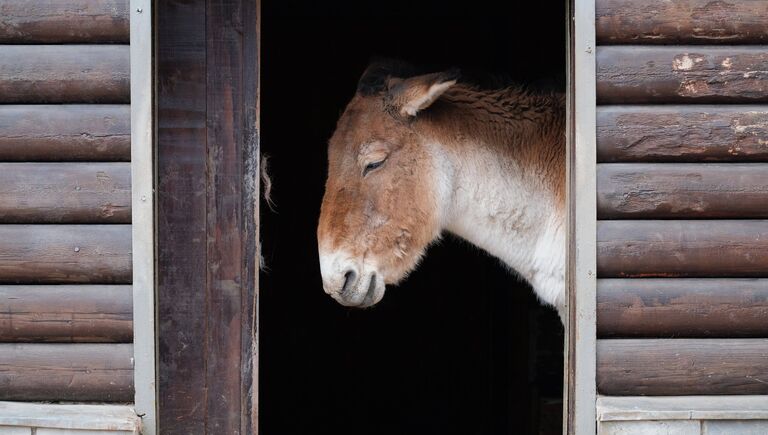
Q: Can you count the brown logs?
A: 14